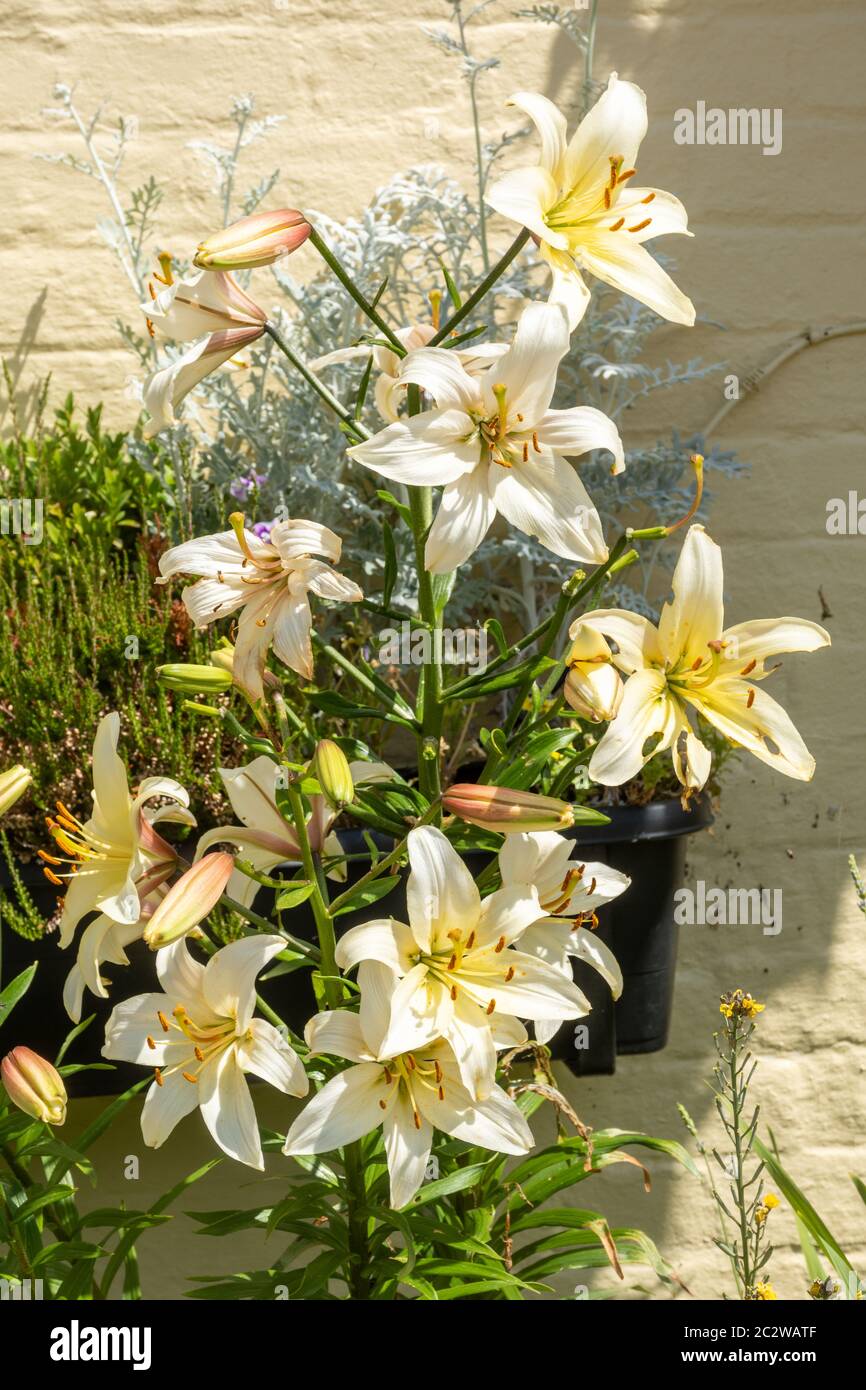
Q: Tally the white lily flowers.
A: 13